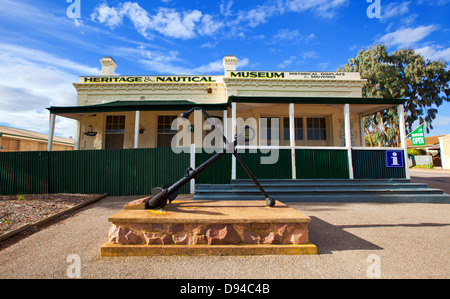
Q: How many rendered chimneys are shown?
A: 2